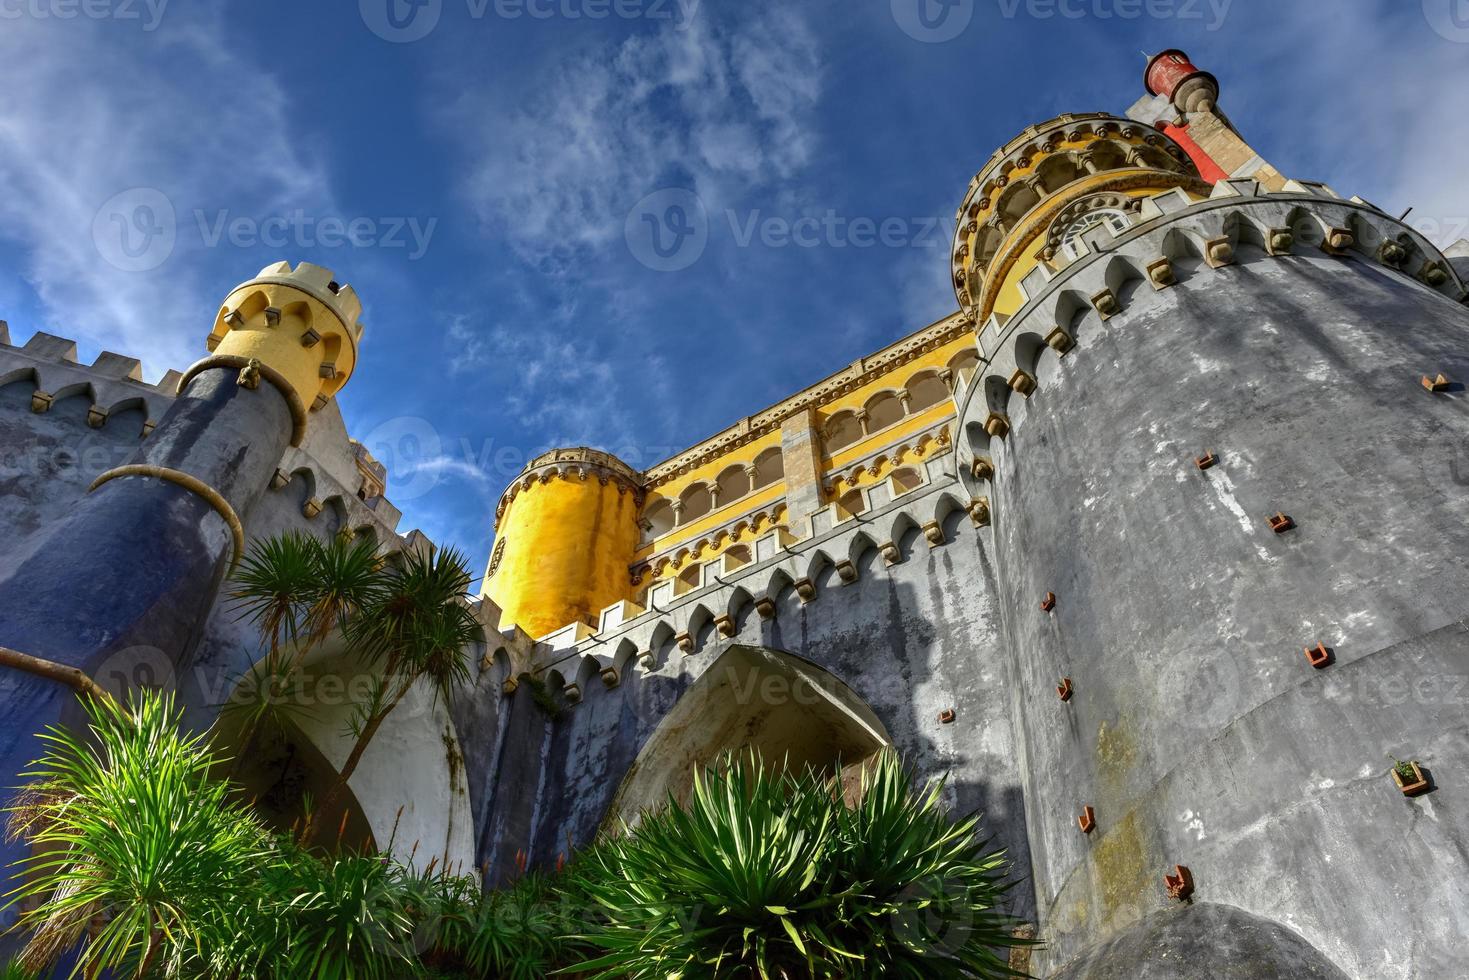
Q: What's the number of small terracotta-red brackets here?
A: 10